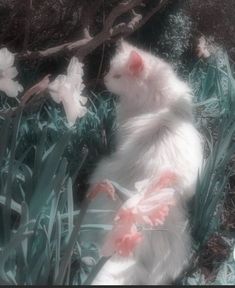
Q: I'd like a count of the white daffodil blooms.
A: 2